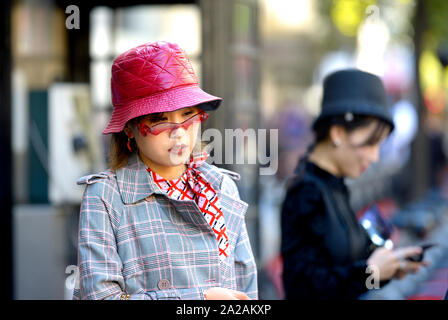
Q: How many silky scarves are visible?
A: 1